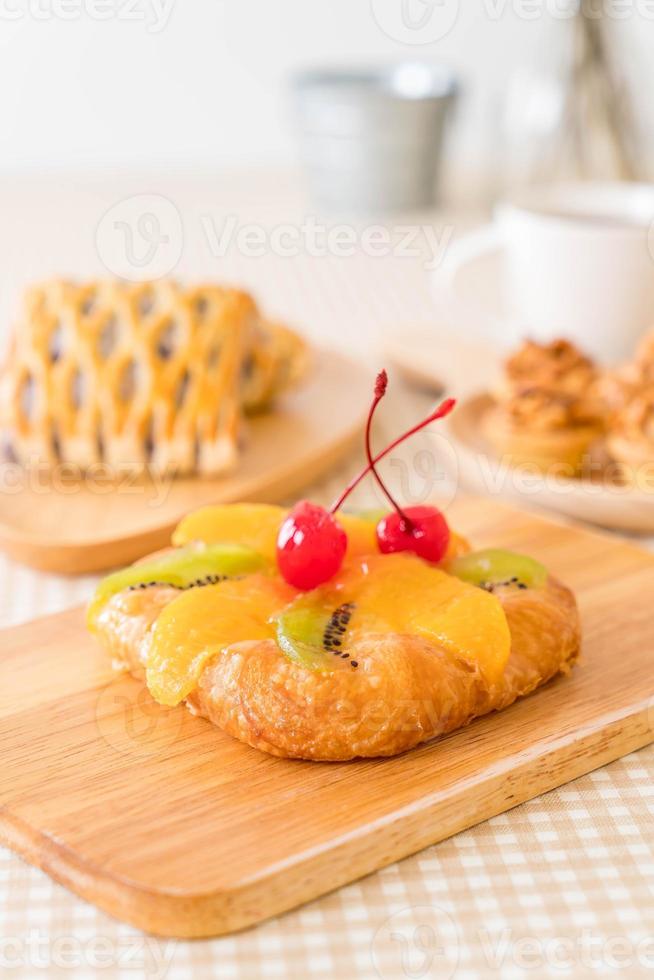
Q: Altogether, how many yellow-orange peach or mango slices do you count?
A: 4